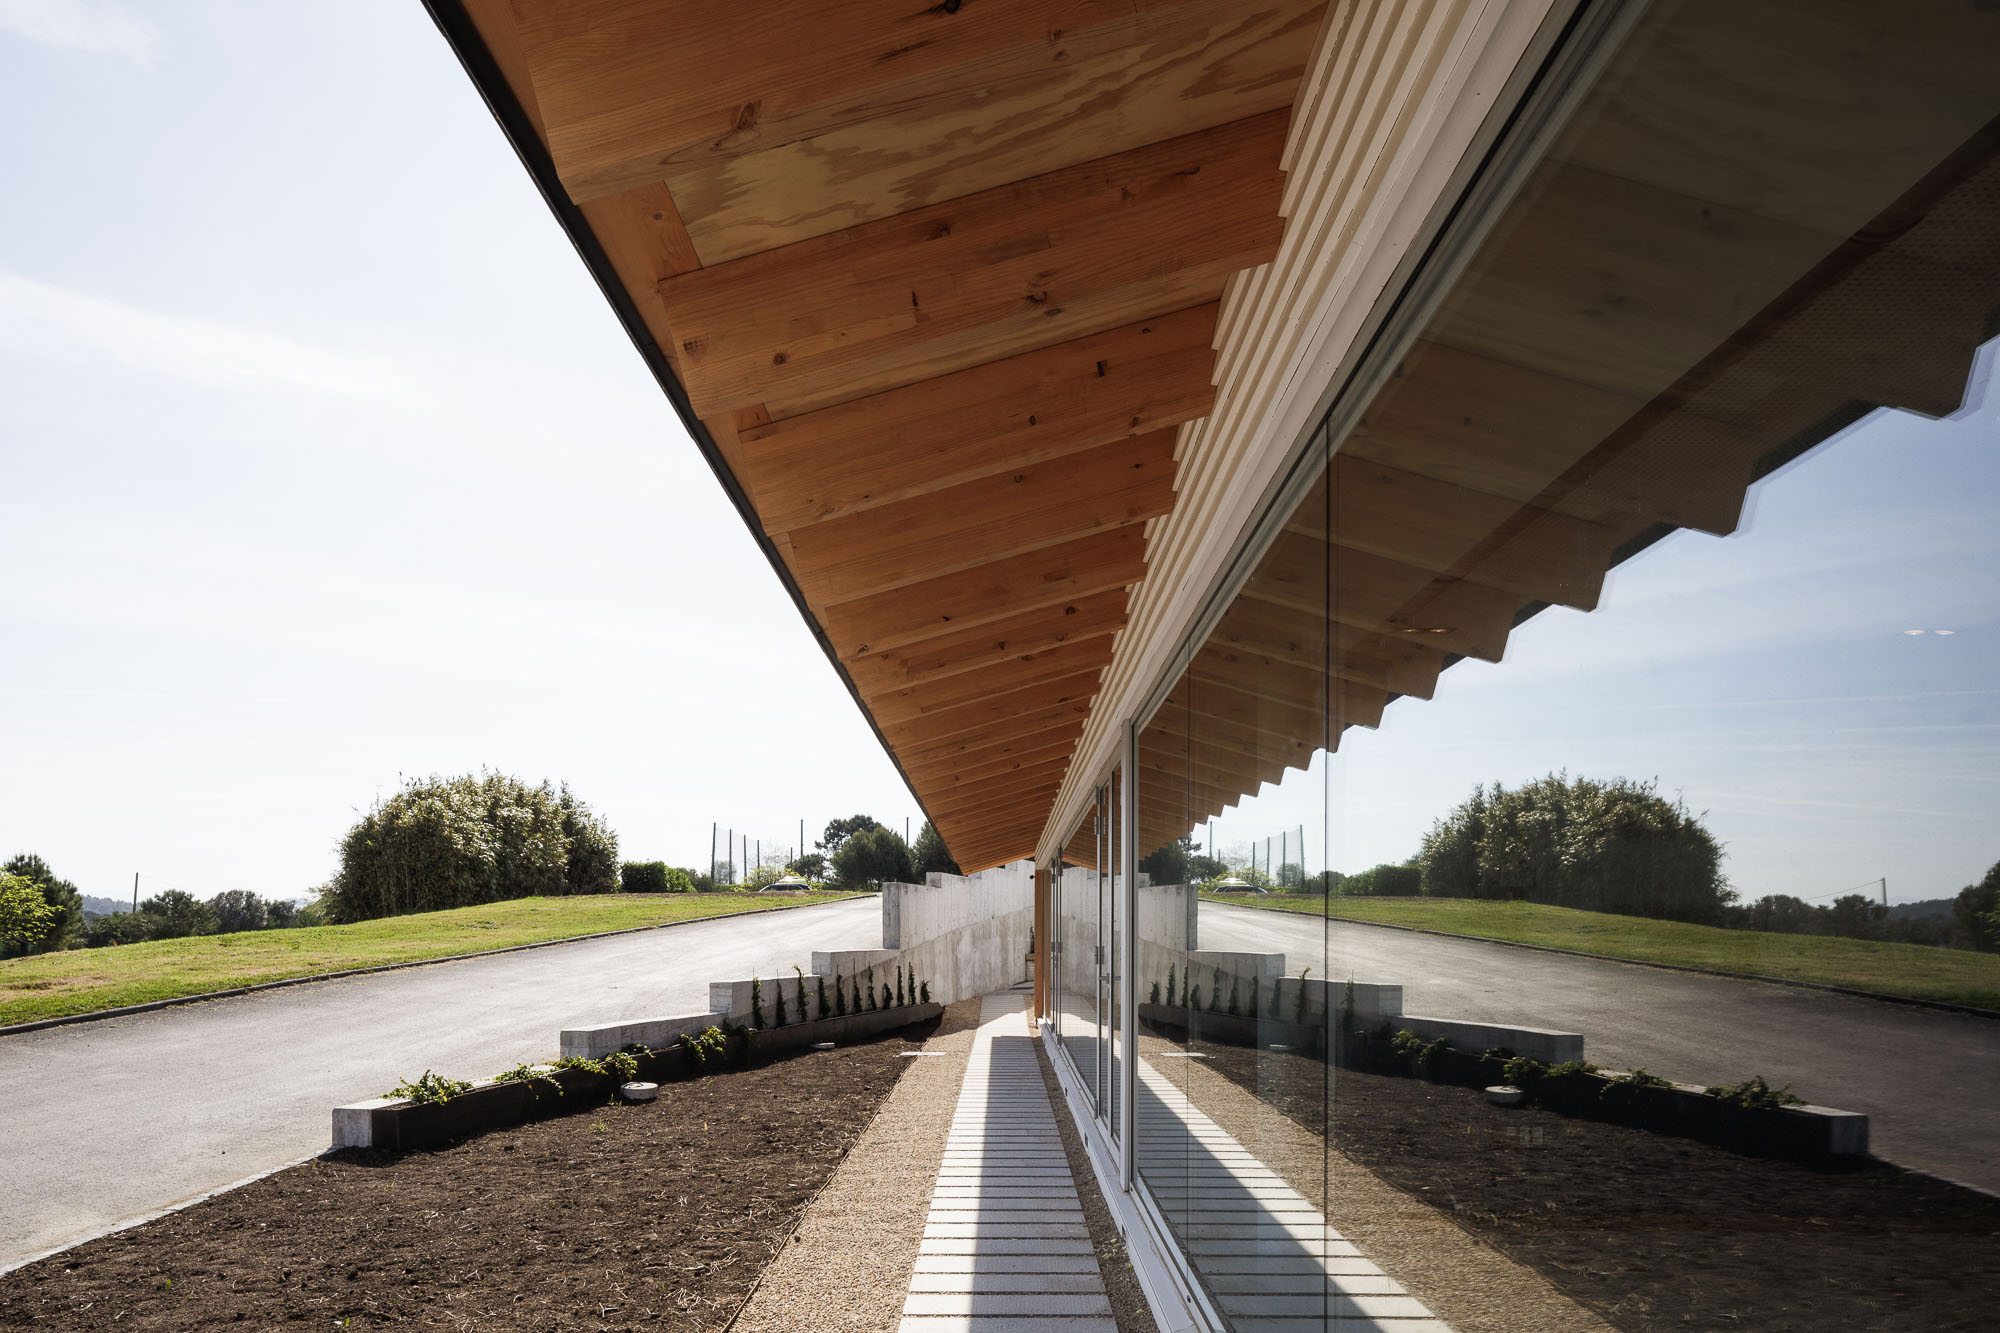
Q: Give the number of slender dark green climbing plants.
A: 11